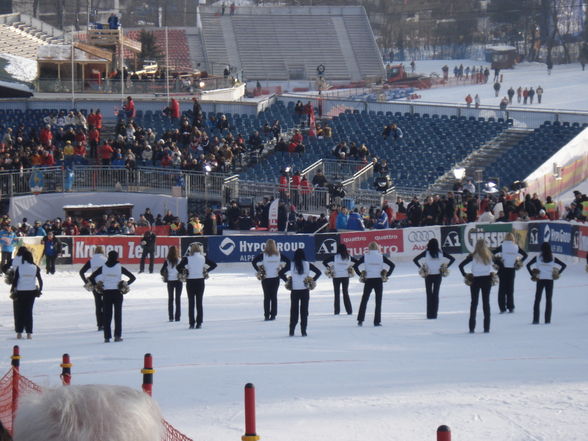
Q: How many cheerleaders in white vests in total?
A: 14